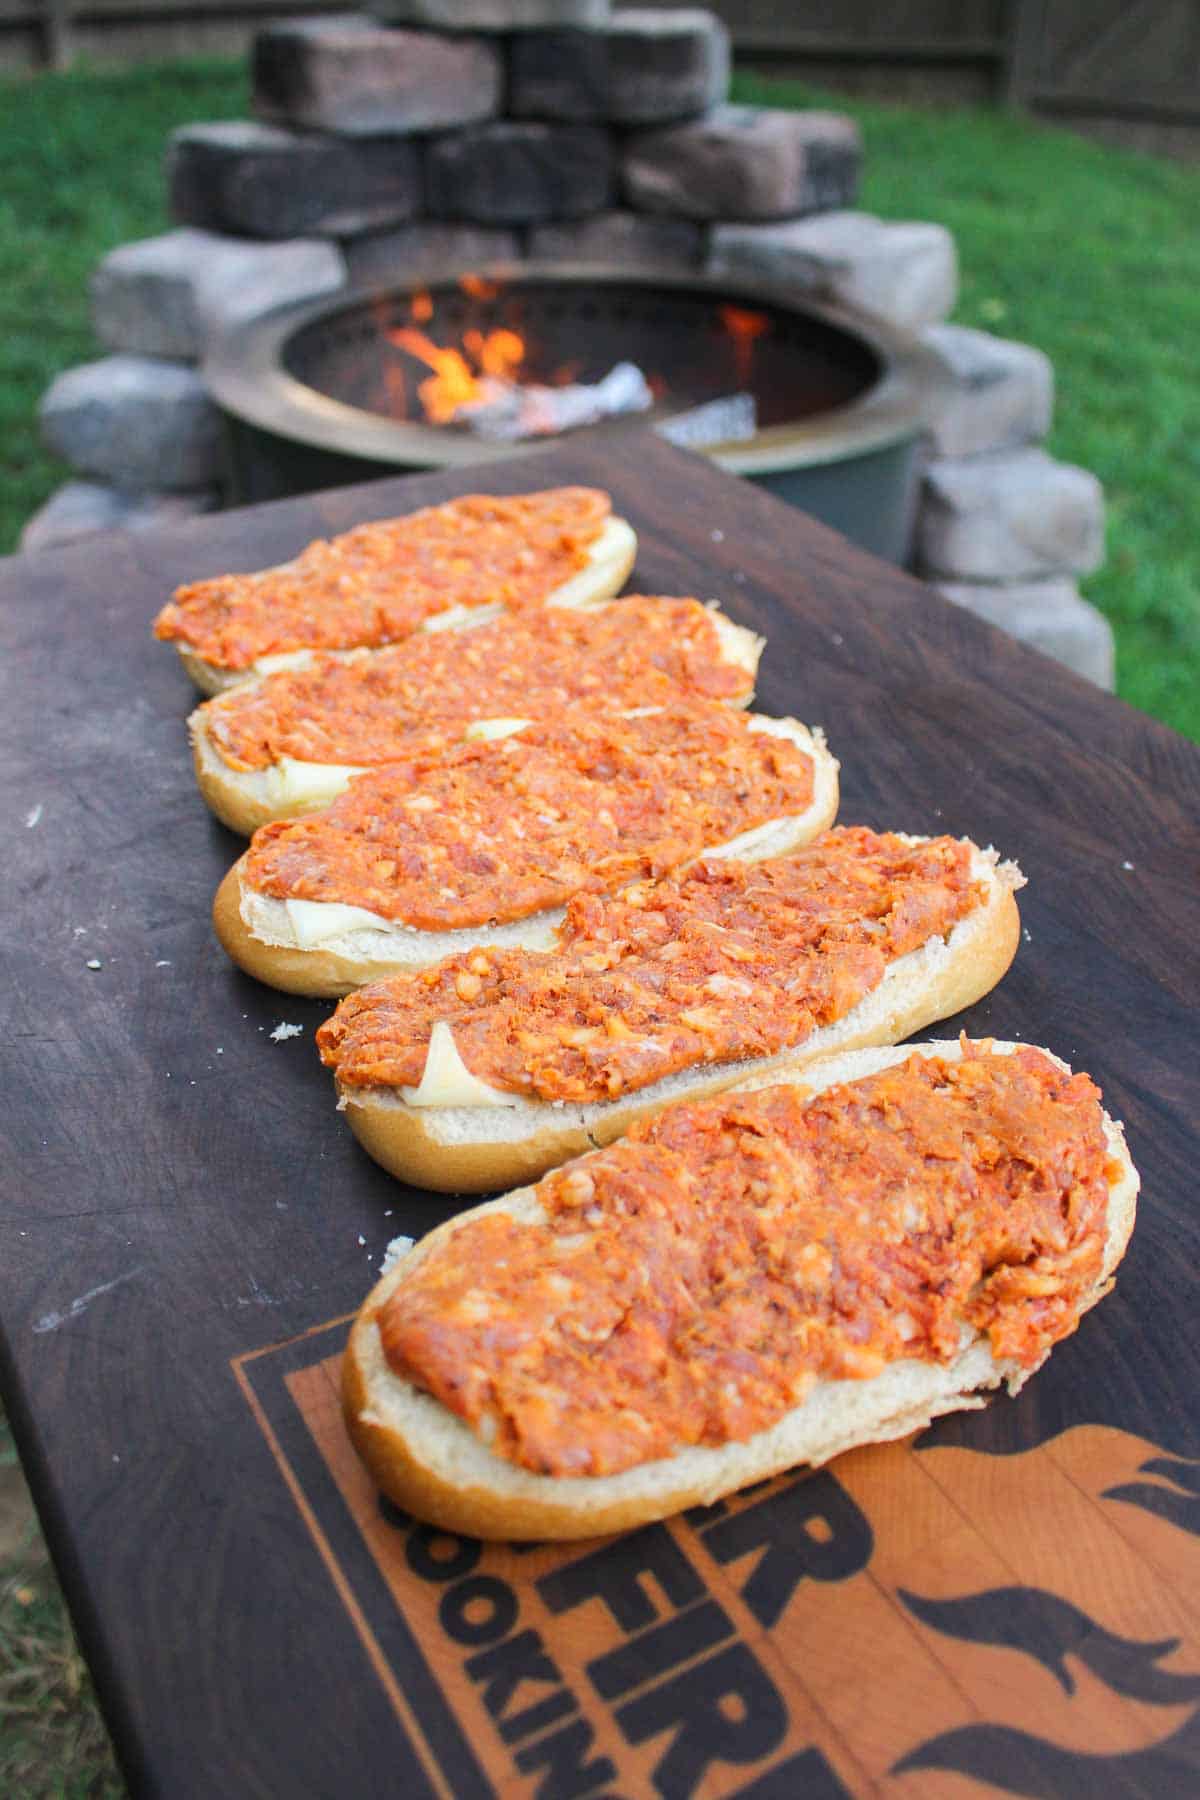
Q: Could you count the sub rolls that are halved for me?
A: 5